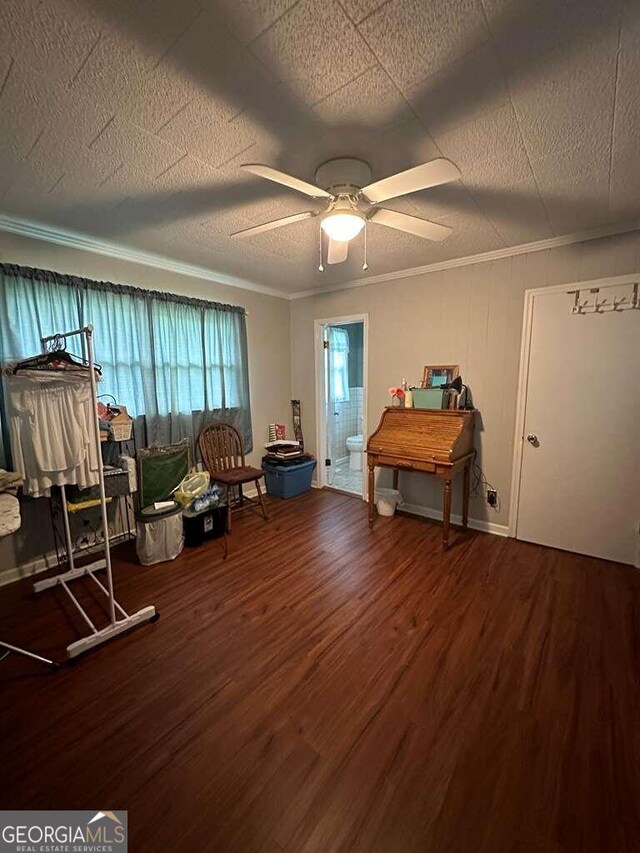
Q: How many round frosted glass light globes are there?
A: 1